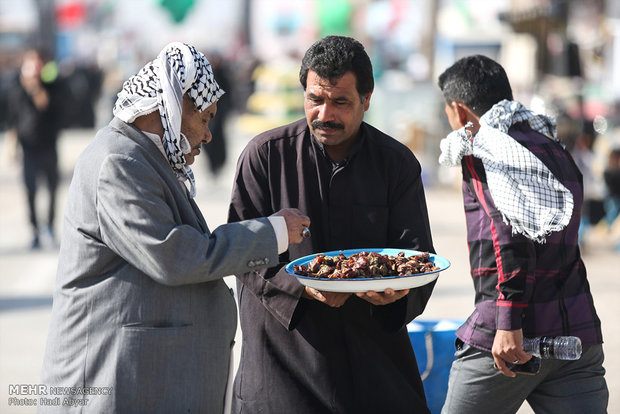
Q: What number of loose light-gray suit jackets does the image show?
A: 1